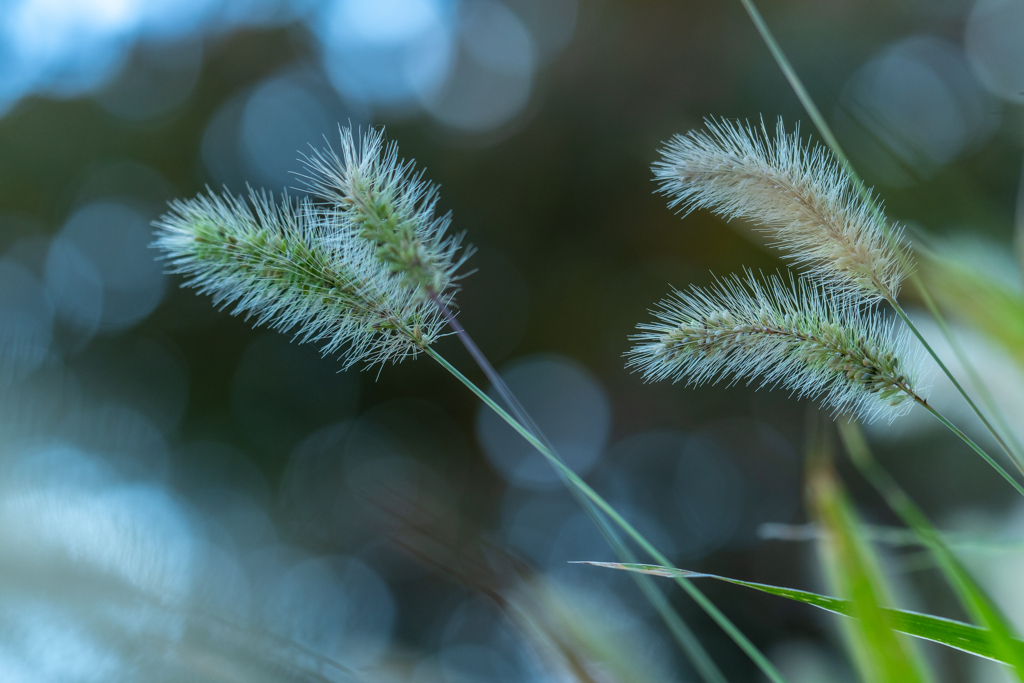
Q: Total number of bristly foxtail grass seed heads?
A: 4